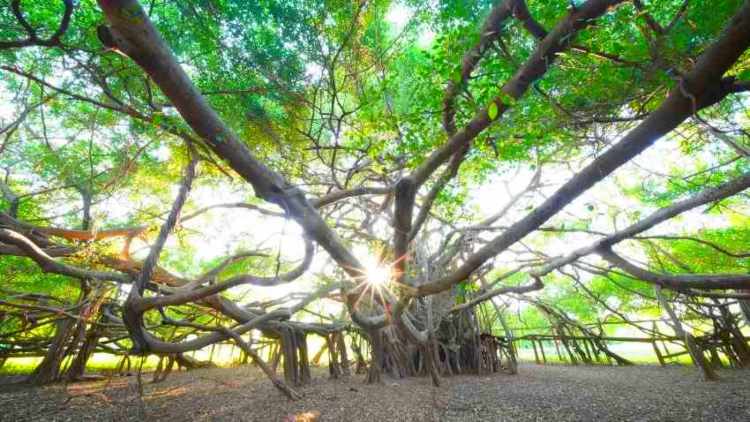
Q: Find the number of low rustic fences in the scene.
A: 1